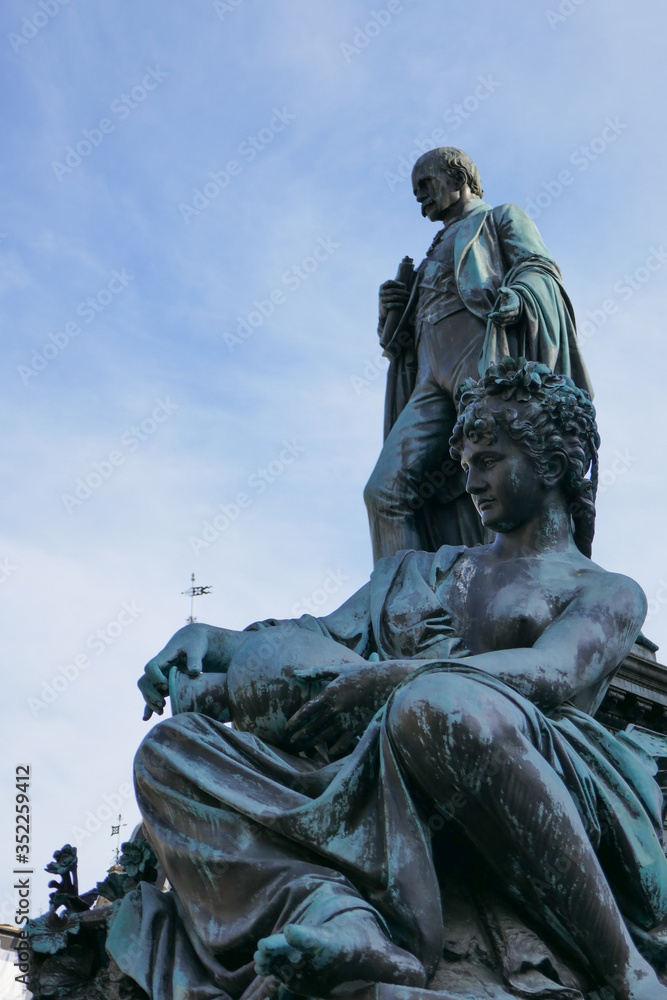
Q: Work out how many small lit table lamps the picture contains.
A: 0